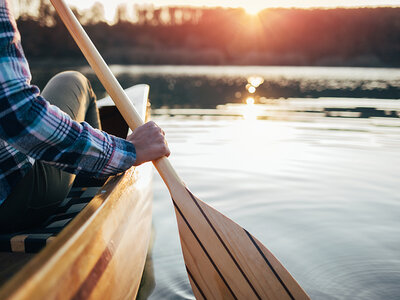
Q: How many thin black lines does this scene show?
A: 4